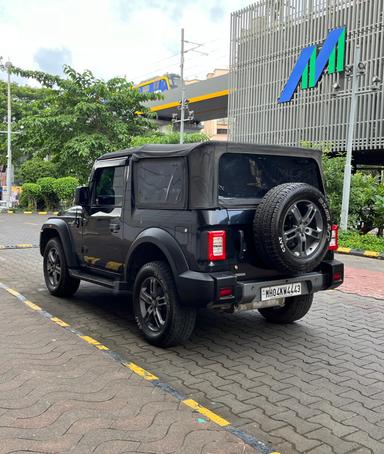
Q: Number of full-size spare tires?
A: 1